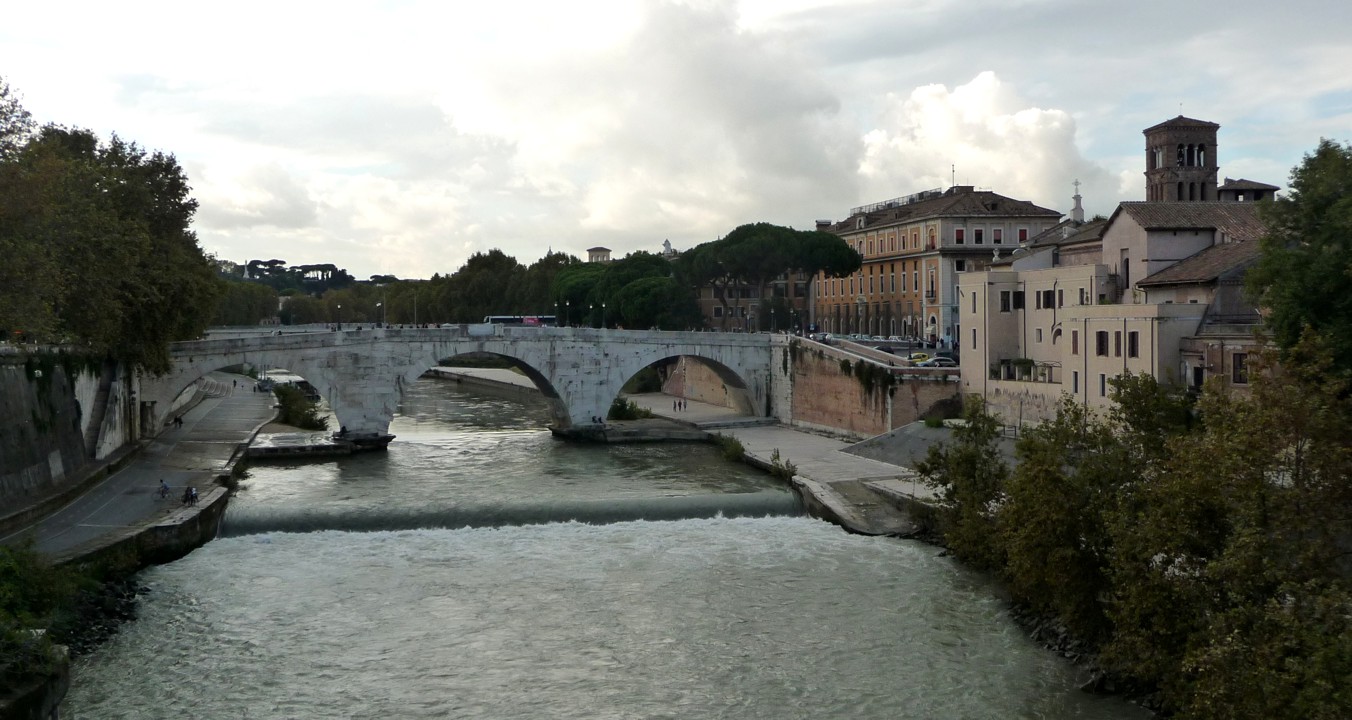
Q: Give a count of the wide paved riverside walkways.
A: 2